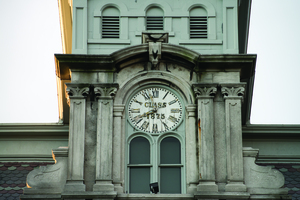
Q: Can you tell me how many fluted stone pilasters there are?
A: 4